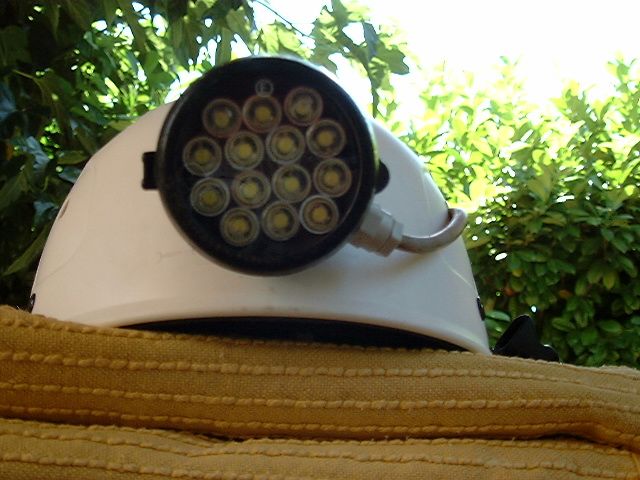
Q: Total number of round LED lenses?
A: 14